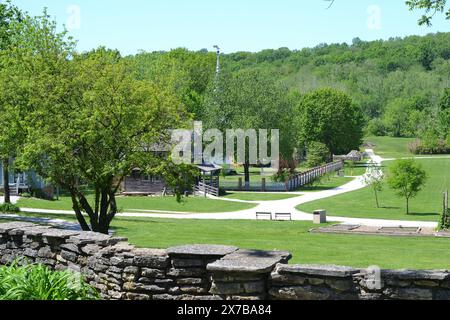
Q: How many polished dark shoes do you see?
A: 0